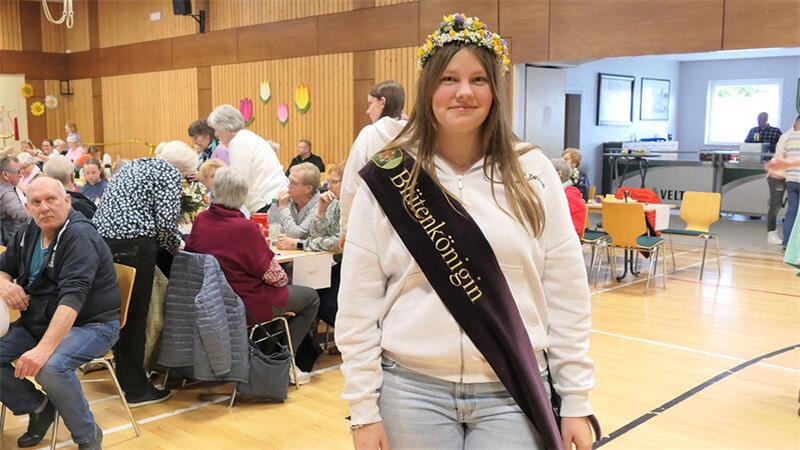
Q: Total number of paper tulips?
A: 4